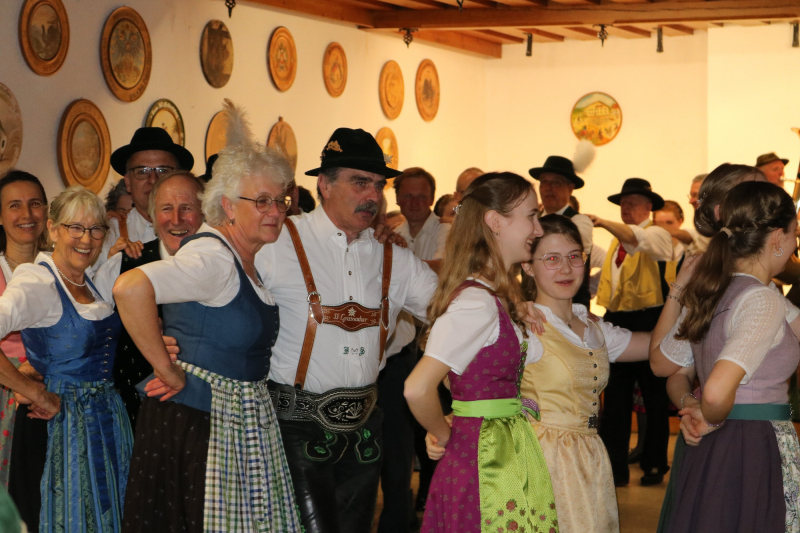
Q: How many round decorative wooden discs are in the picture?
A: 14